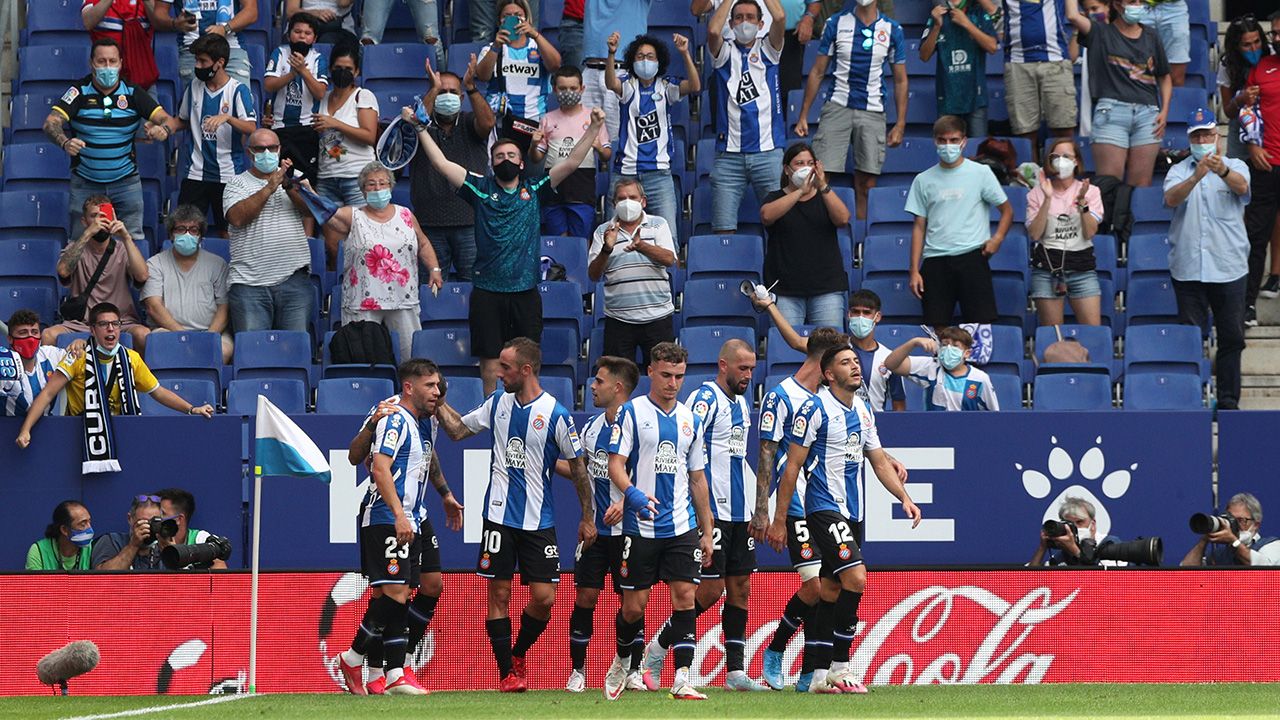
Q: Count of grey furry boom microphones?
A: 1